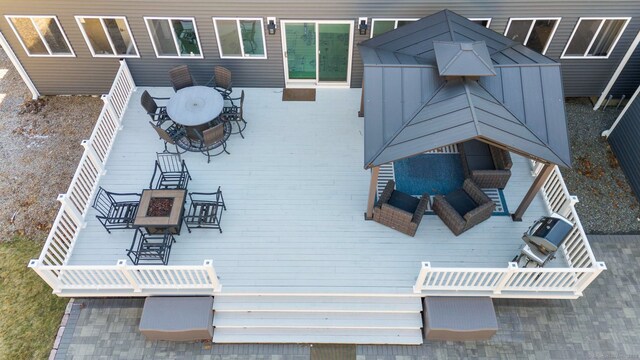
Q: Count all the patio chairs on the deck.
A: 12